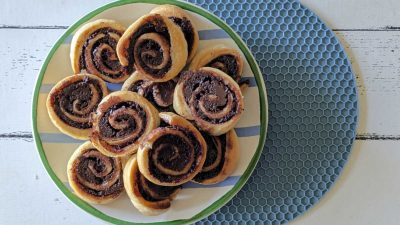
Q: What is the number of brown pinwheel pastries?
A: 12